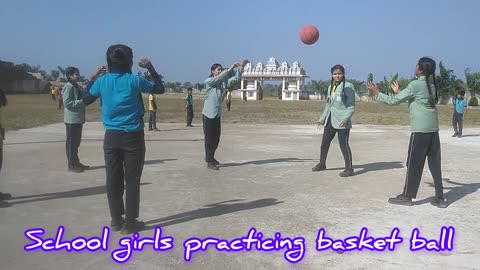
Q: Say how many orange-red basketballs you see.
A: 1